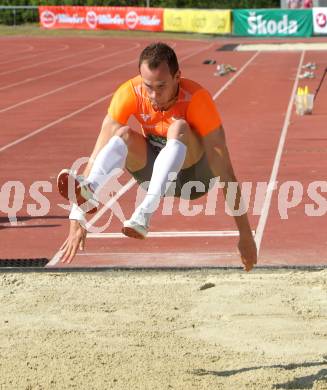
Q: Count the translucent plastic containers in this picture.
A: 1